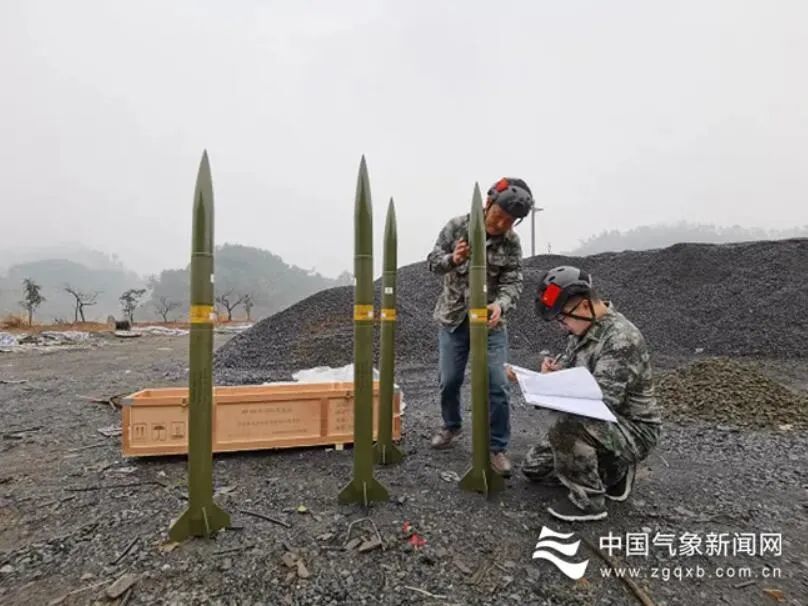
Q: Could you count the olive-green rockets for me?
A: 4